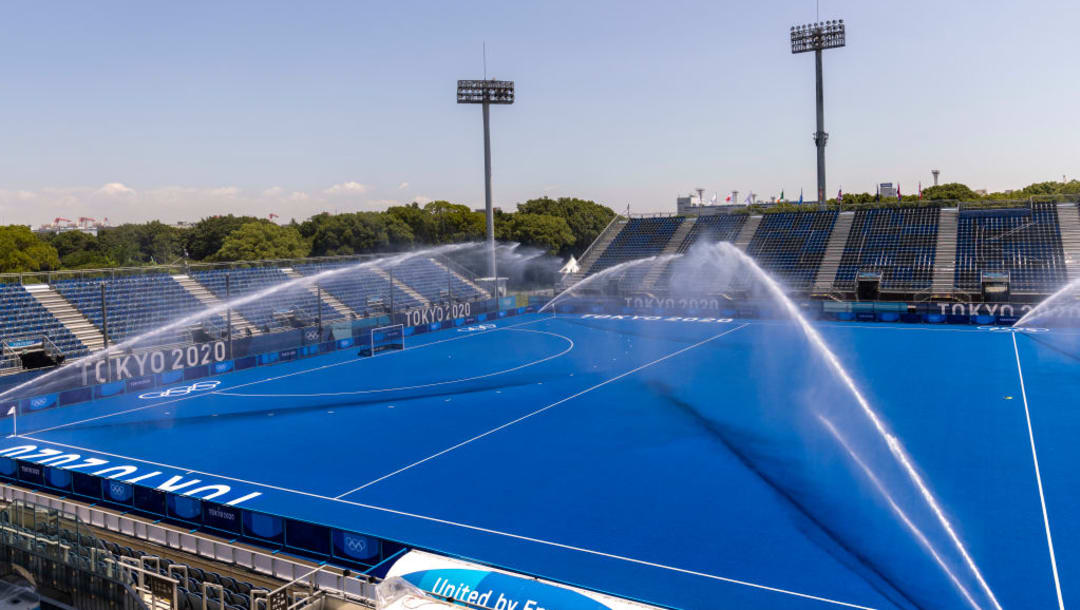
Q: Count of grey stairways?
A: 11